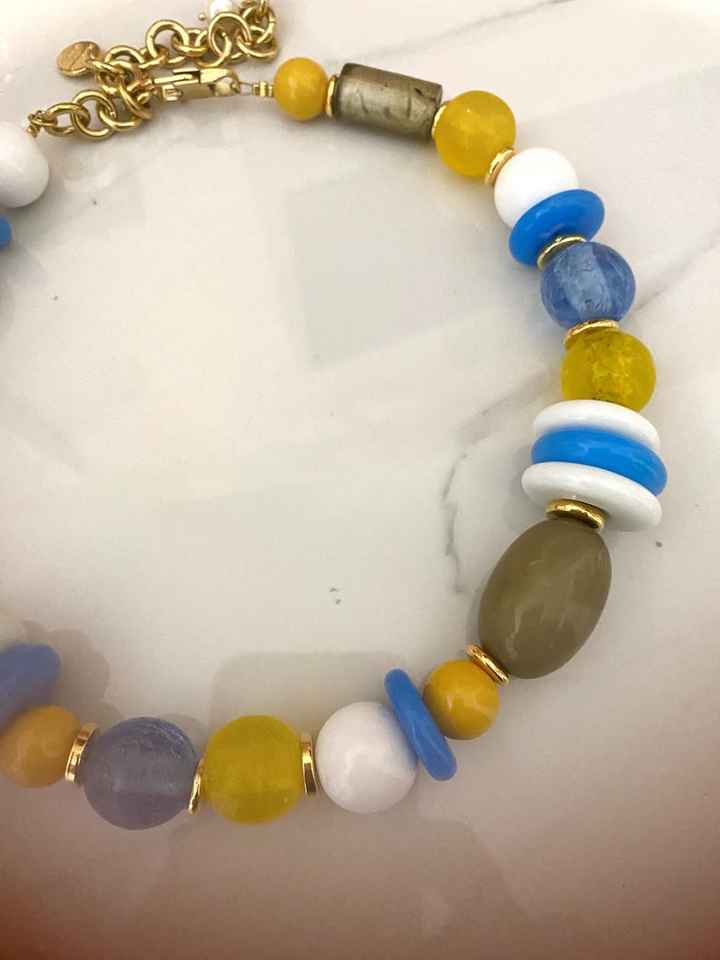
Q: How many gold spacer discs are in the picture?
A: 10